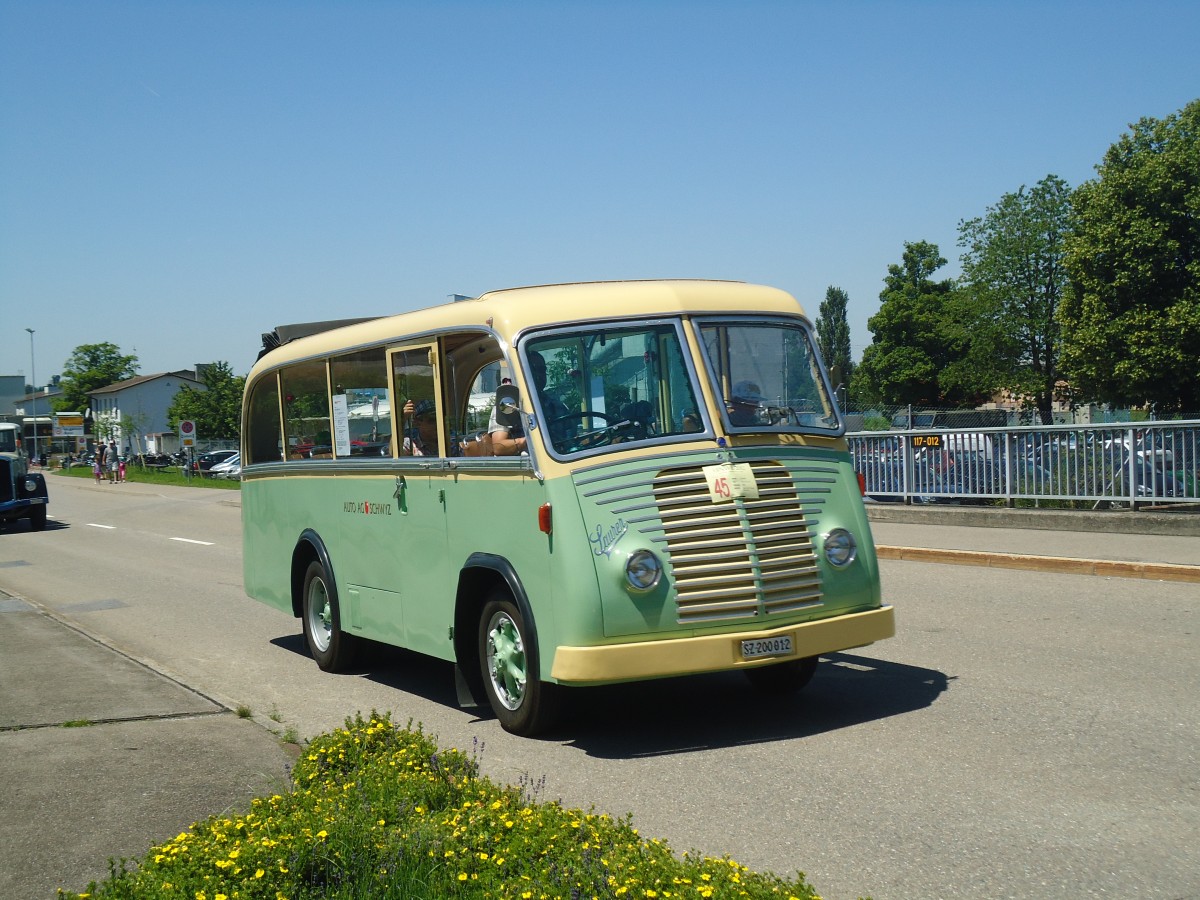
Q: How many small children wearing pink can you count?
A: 2